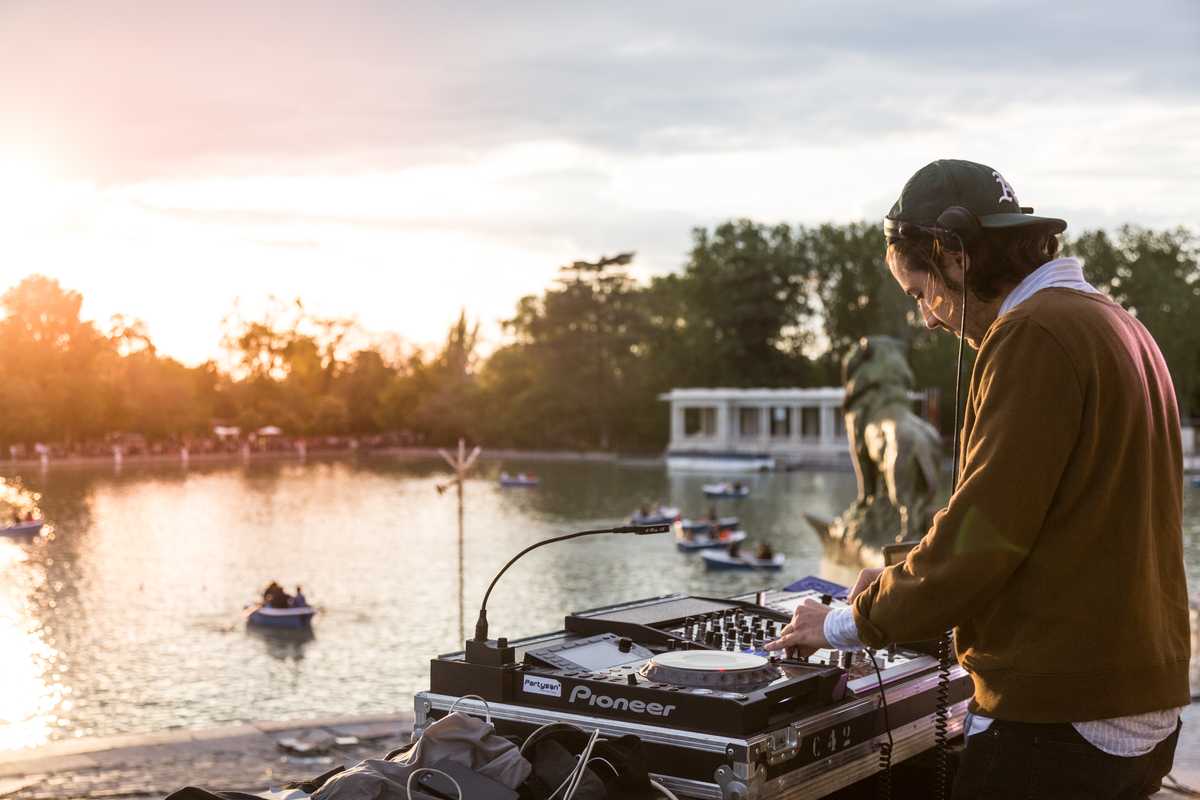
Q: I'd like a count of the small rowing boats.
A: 8